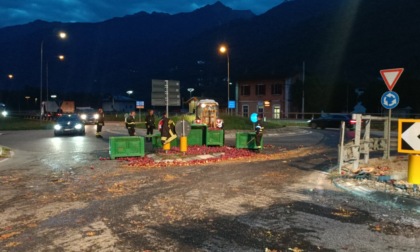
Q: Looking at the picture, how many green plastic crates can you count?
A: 5